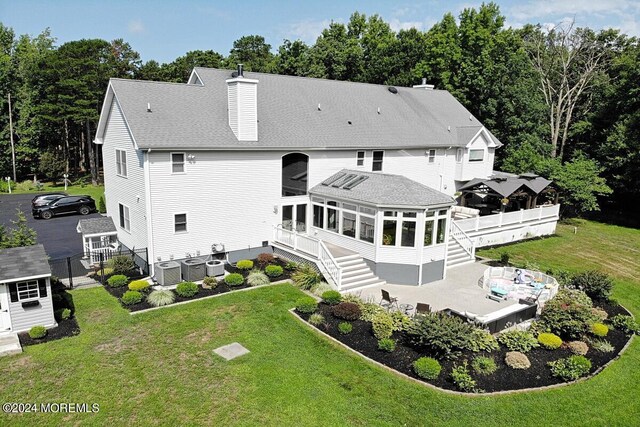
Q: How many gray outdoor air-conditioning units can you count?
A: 3